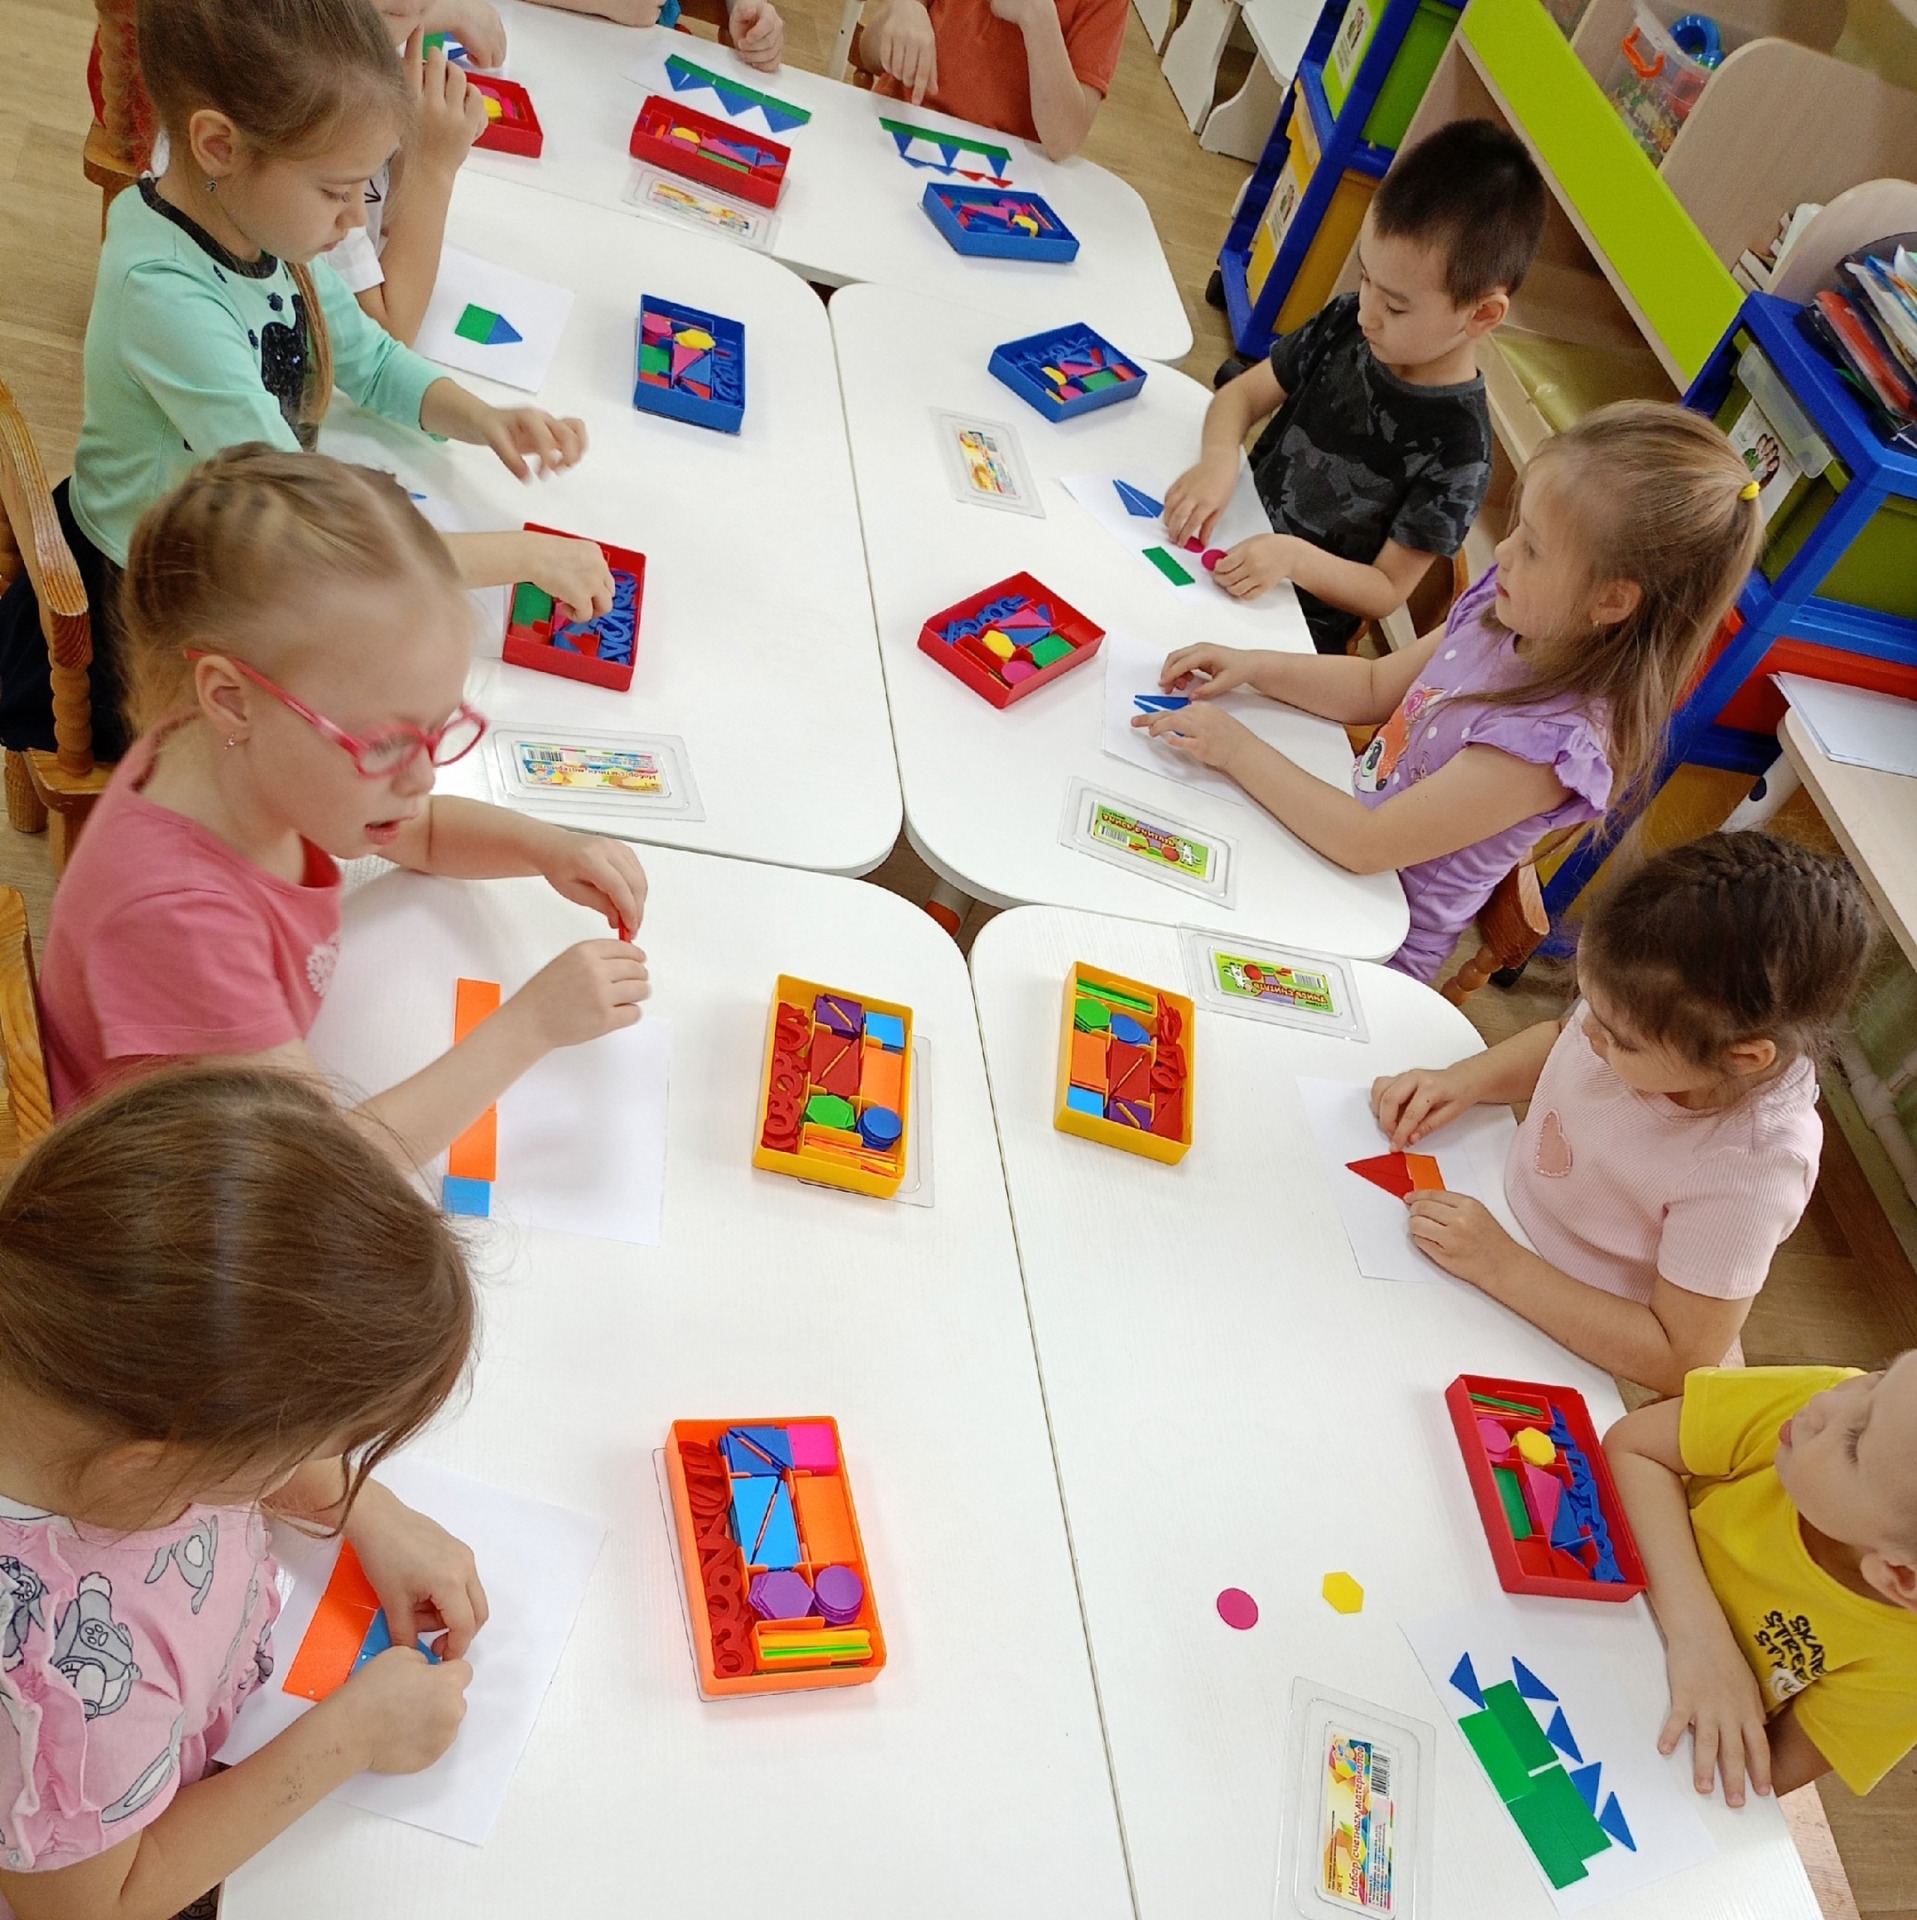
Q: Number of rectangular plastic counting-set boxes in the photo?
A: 11